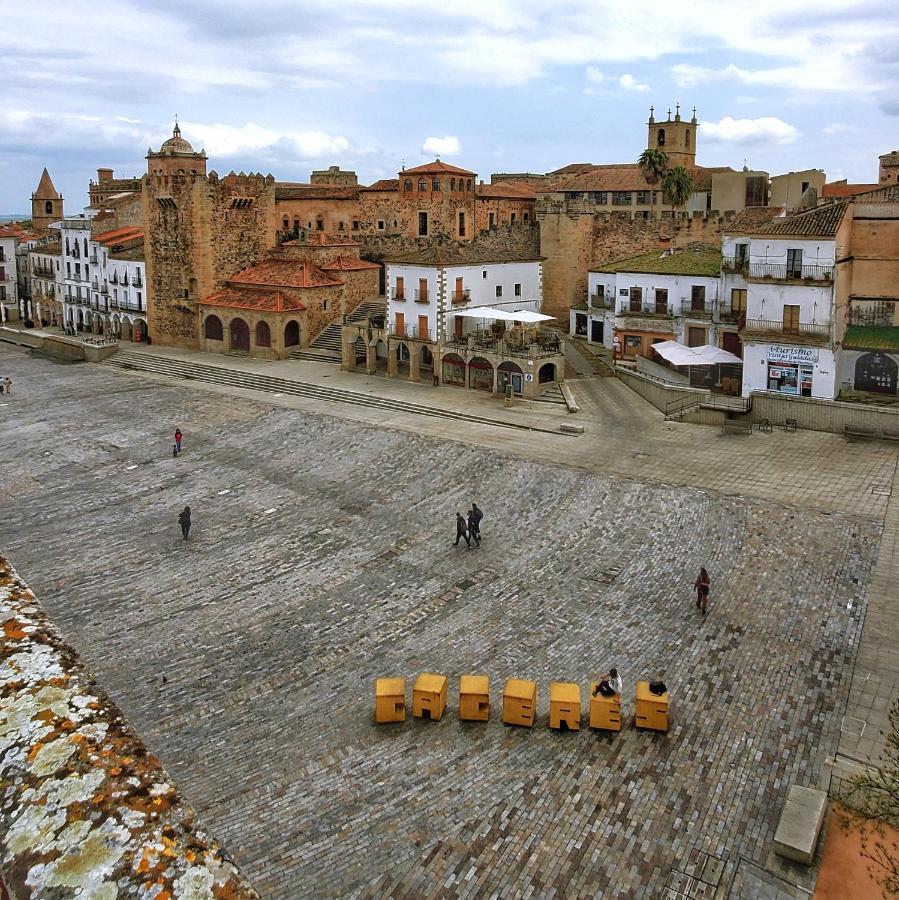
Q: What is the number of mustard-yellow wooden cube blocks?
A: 7